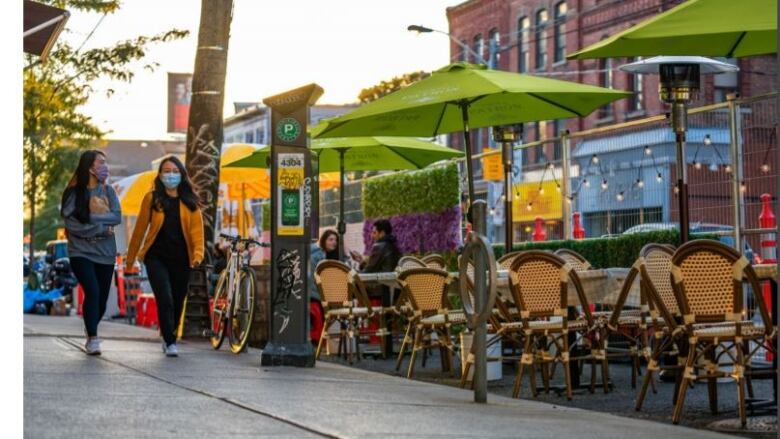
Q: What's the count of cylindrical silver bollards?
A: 1